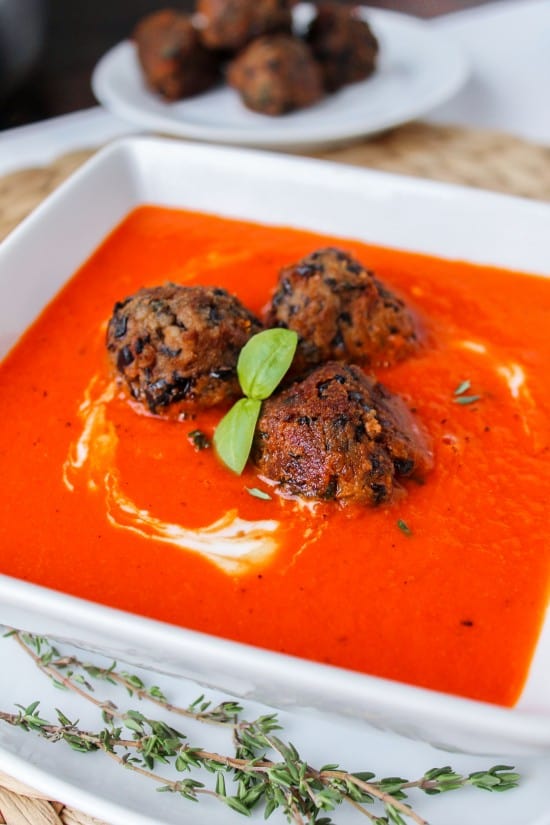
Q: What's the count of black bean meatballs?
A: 7